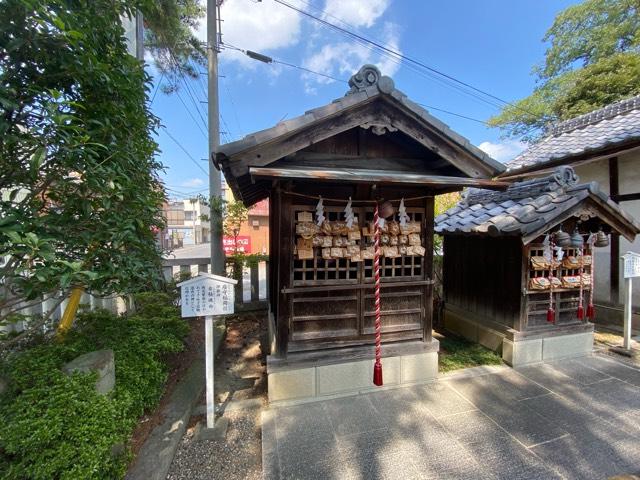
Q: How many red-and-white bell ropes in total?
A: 4